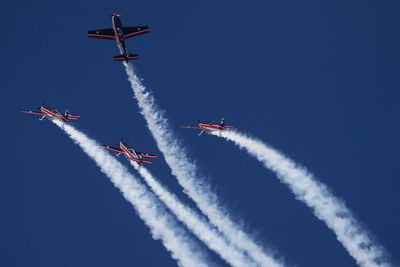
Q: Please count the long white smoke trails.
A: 4